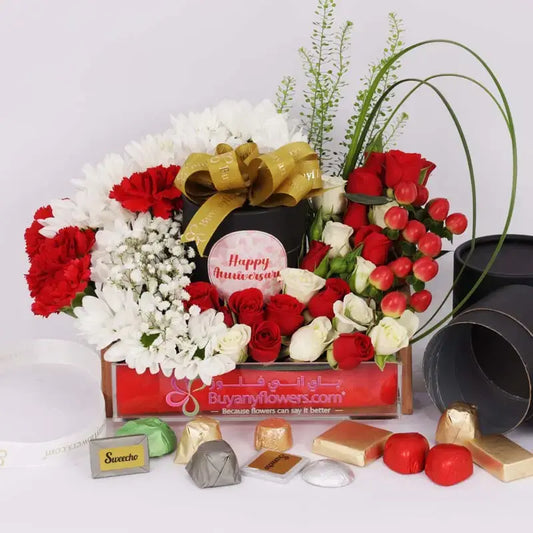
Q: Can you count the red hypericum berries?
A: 12